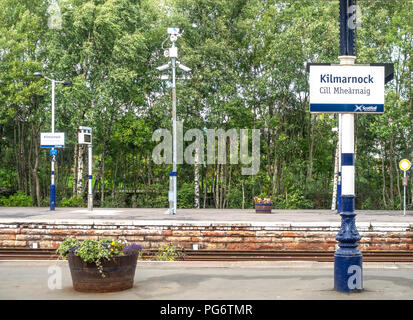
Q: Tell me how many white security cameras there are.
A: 3